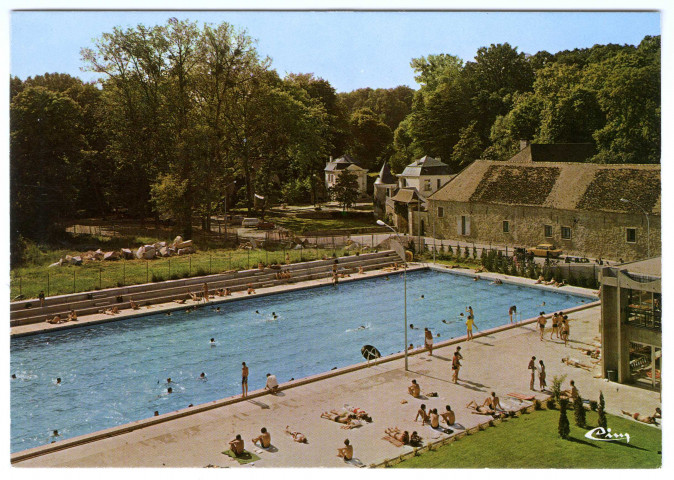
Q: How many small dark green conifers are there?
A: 3